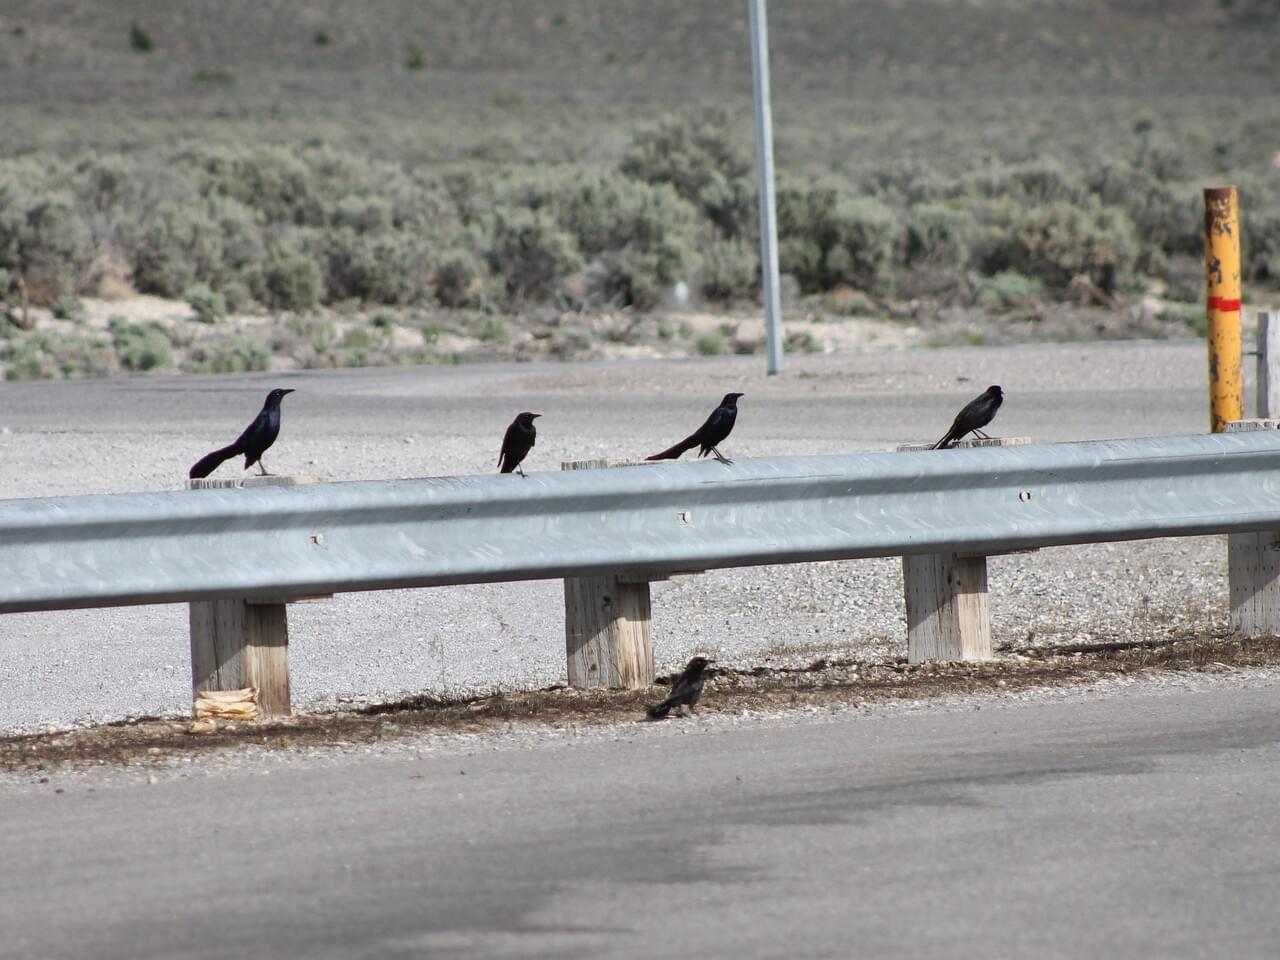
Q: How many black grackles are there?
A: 5